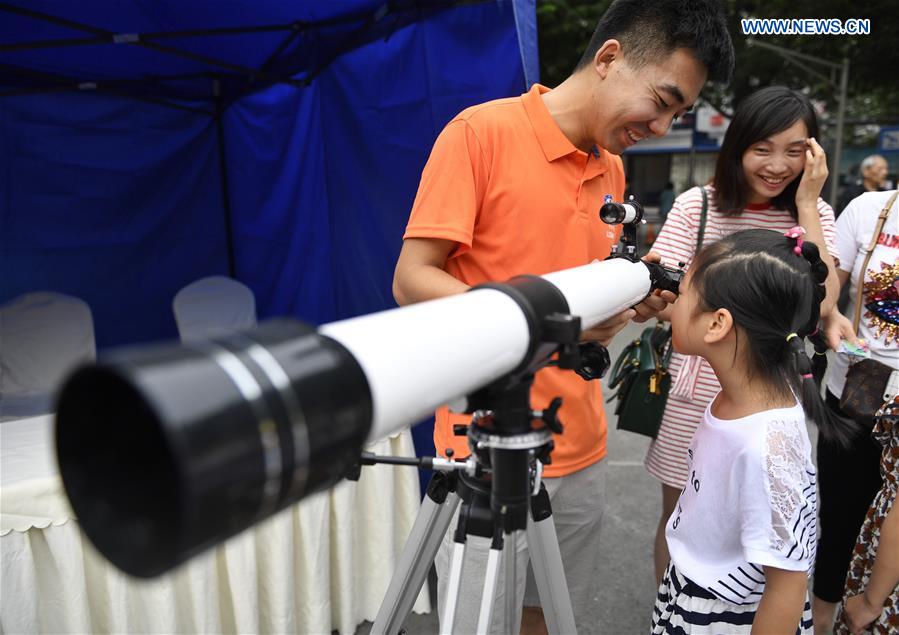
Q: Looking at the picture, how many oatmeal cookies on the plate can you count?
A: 0